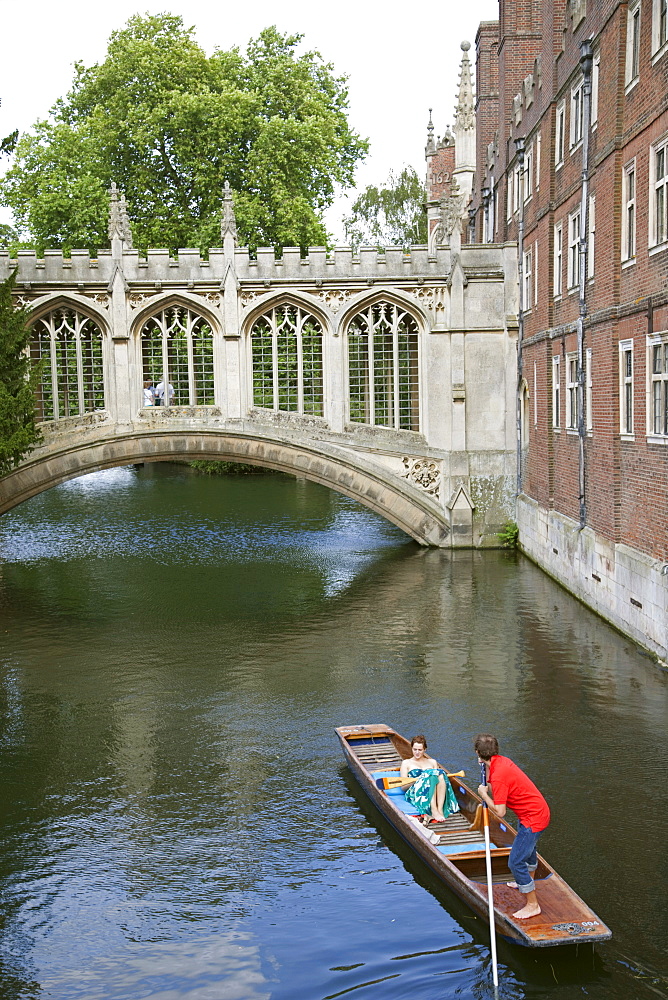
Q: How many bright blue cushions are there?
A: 3